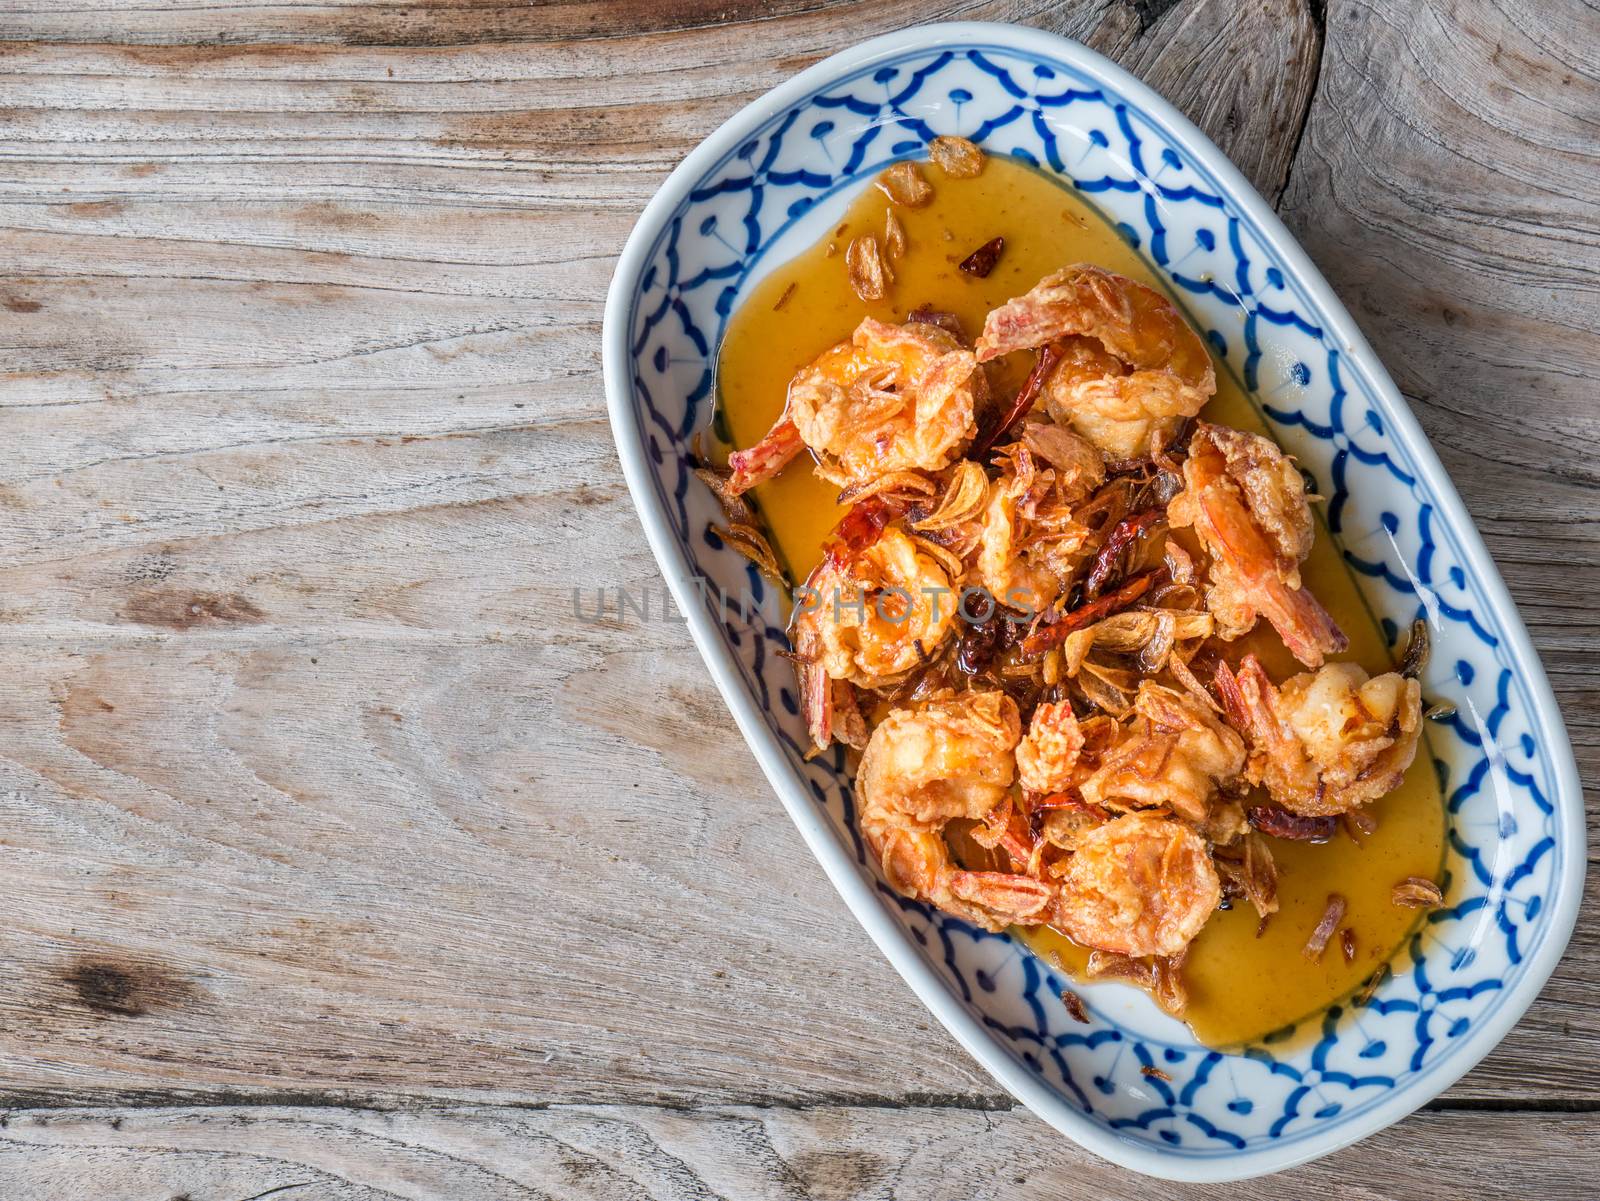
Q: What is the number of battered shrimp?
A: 9